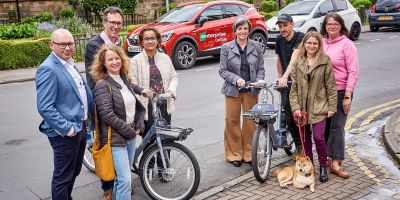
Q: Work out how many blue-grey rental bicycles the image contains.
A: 2